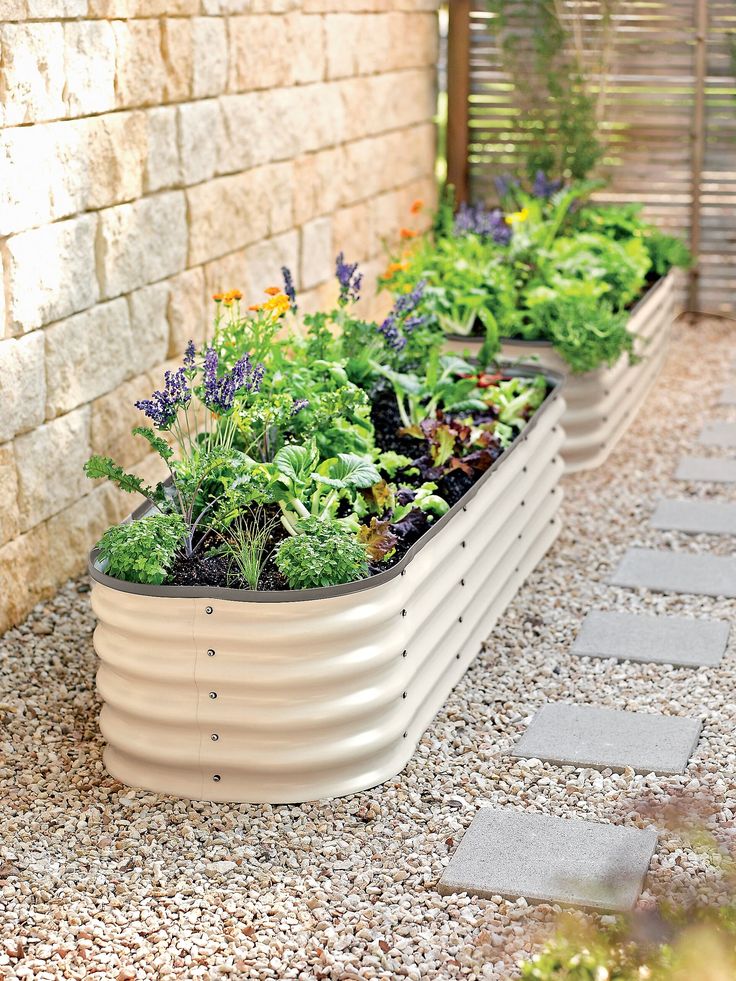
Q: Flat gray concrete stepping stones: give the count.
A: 8